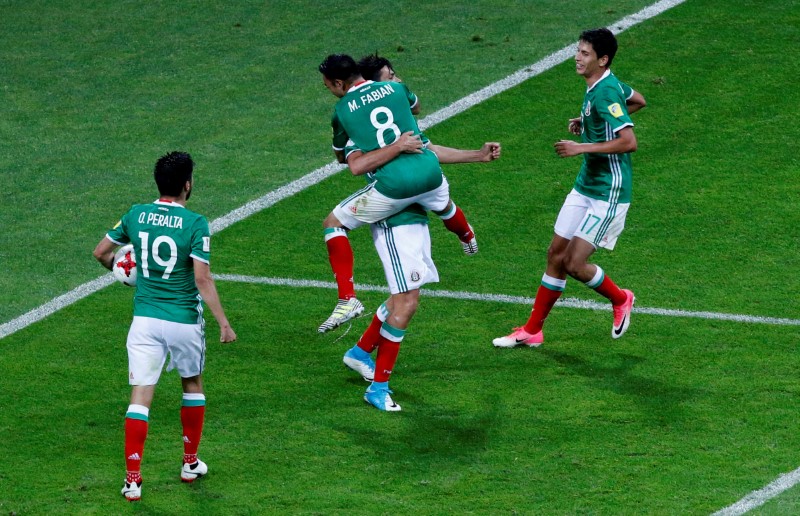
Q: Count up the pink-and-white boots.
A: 2